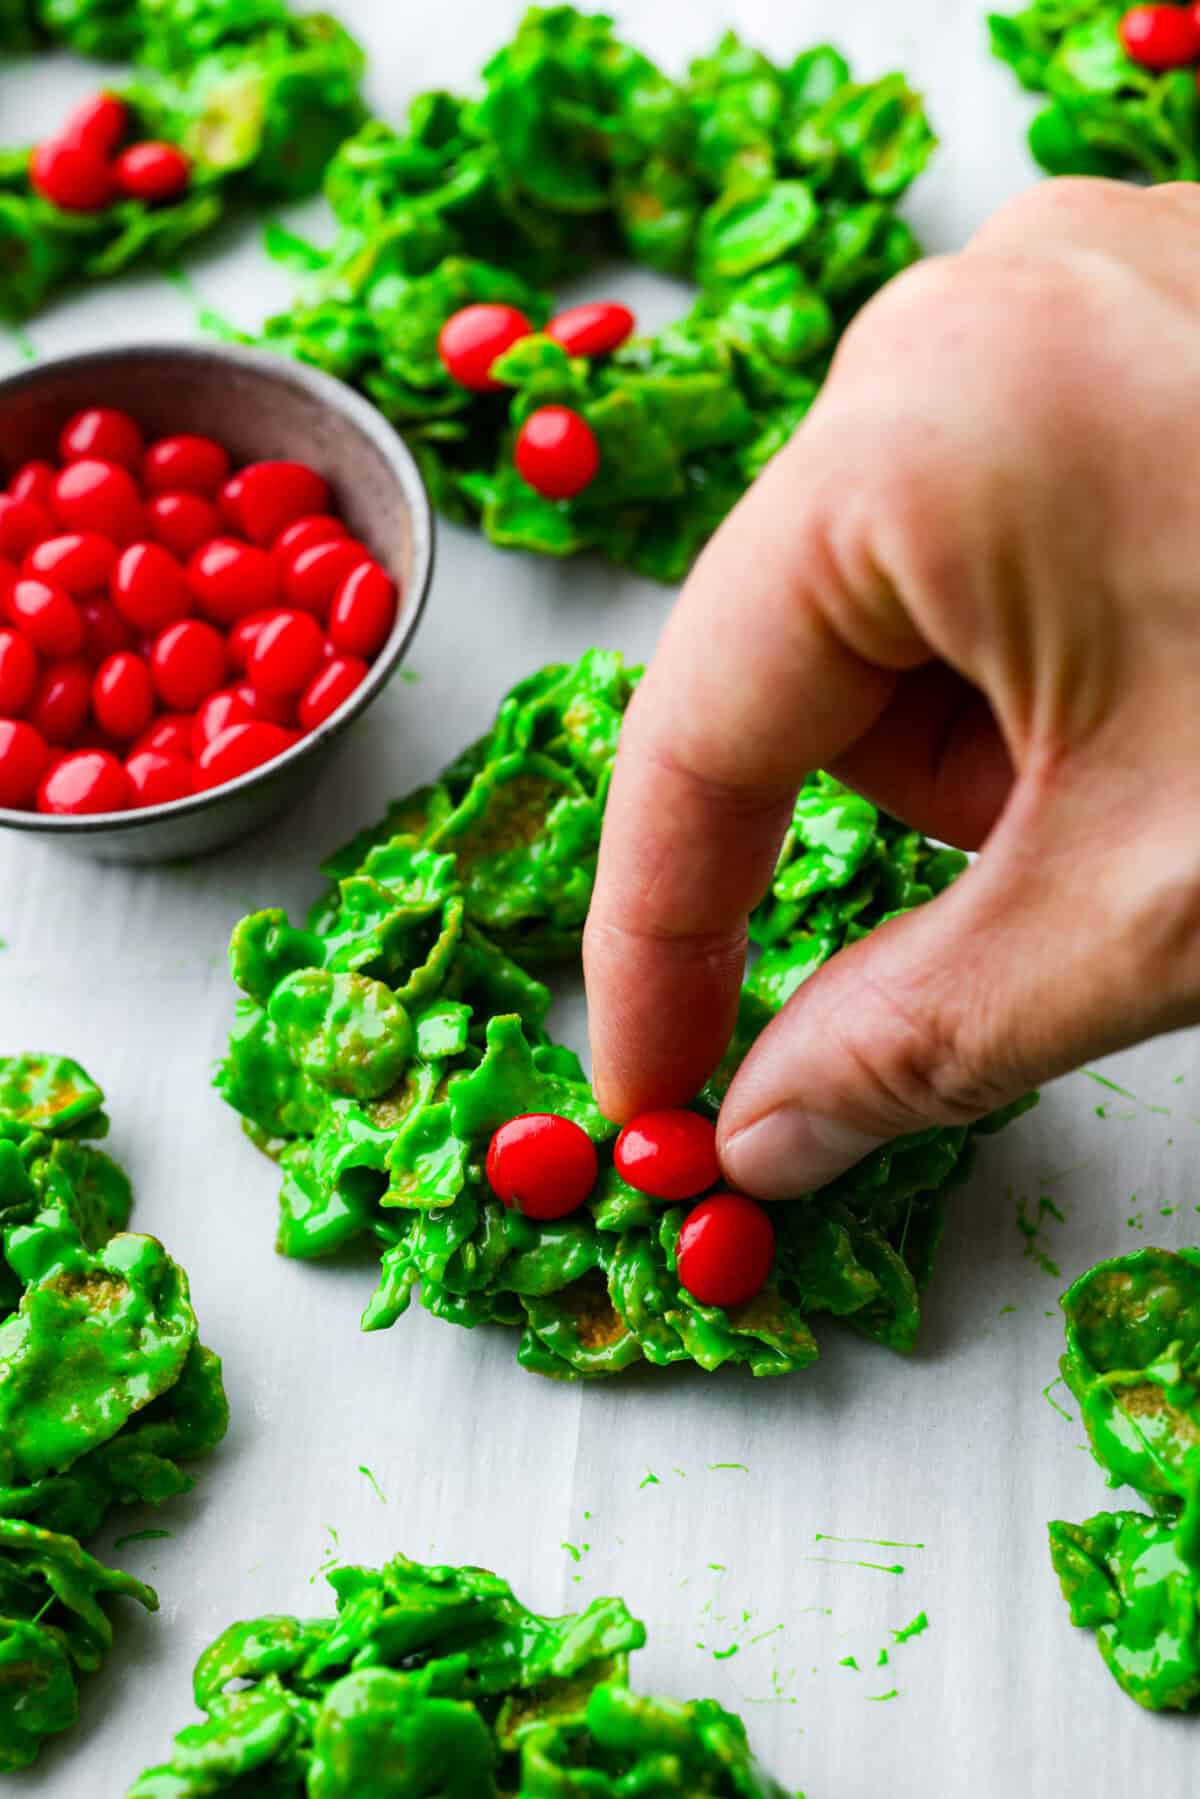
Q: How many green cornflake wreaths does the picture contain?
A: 7